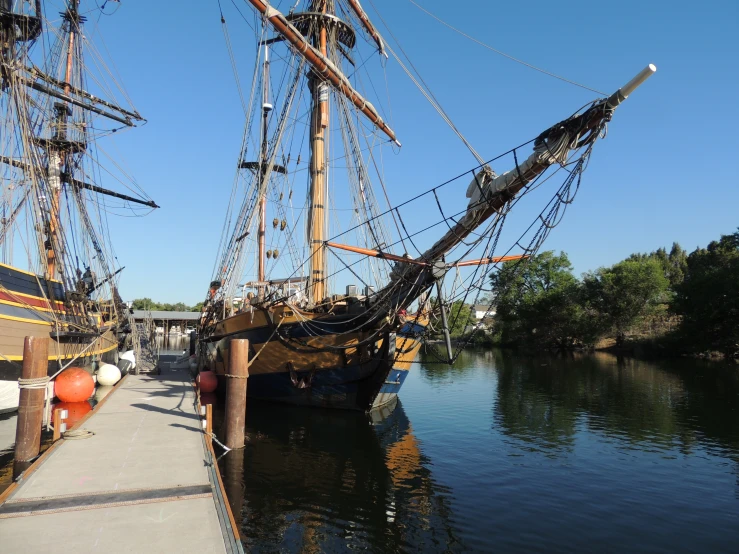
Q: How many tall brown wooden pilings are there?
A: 2